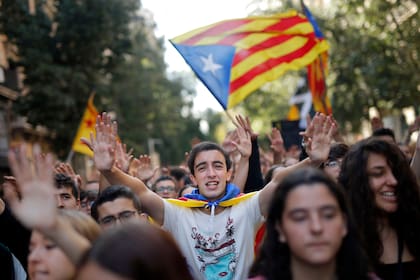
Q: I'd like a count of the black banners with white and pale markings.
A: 1